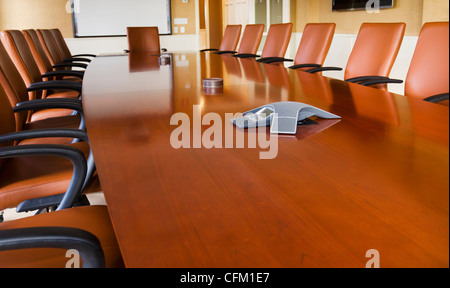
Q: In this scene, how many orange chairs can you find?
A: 14